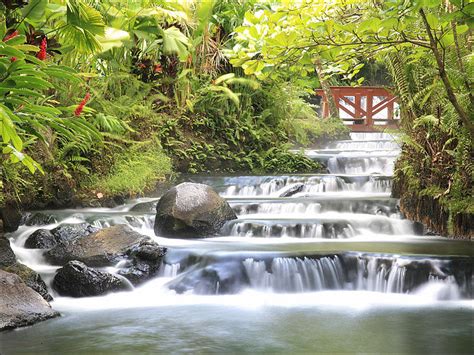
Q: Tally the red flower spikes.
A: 3